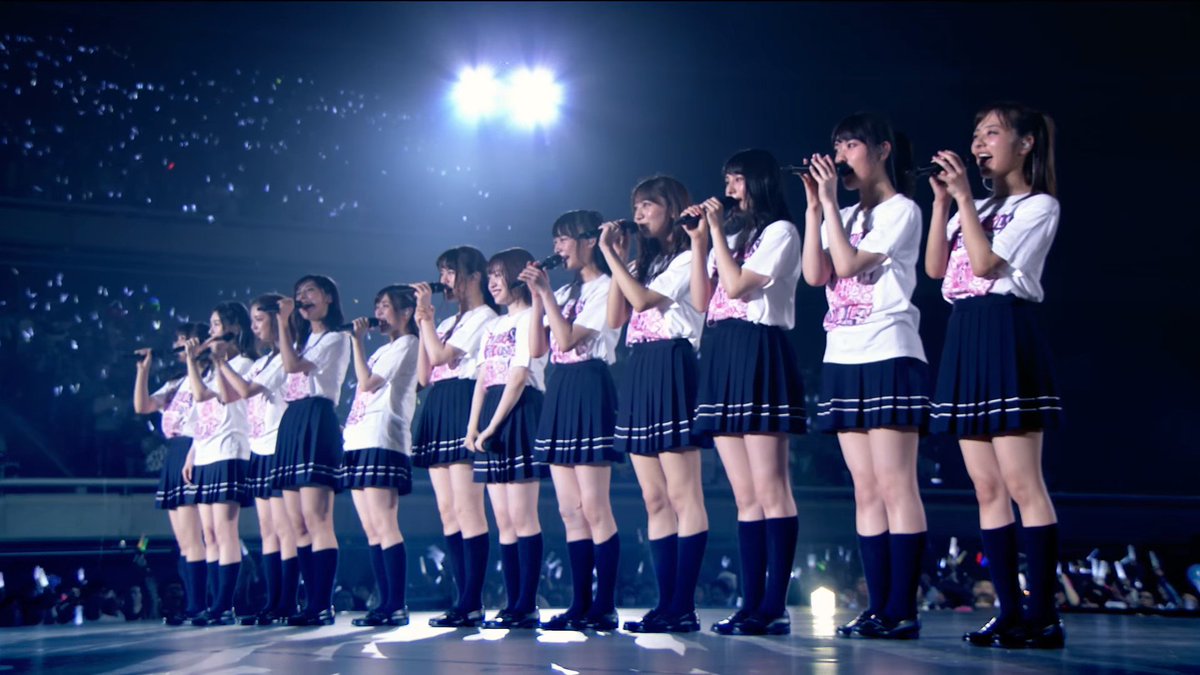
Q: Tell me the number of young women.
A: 12